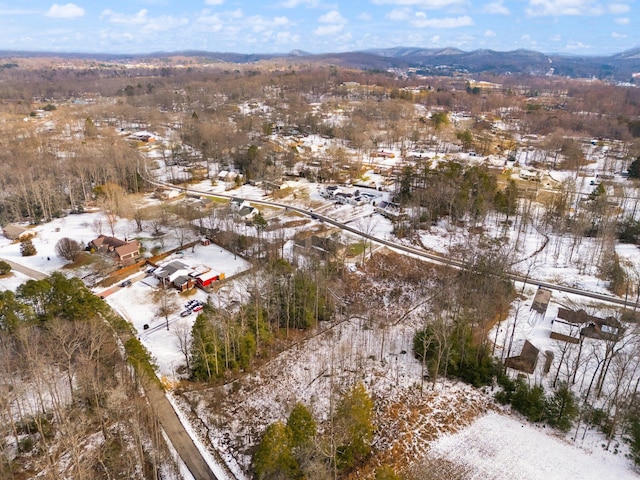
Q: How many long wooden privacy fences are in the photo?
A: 1